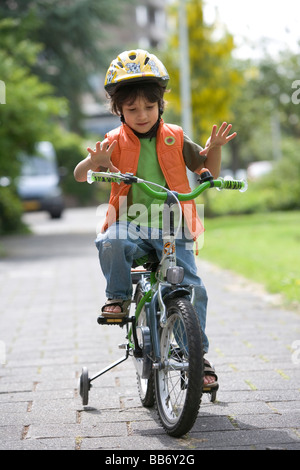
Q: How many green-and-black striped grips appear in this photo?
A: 2